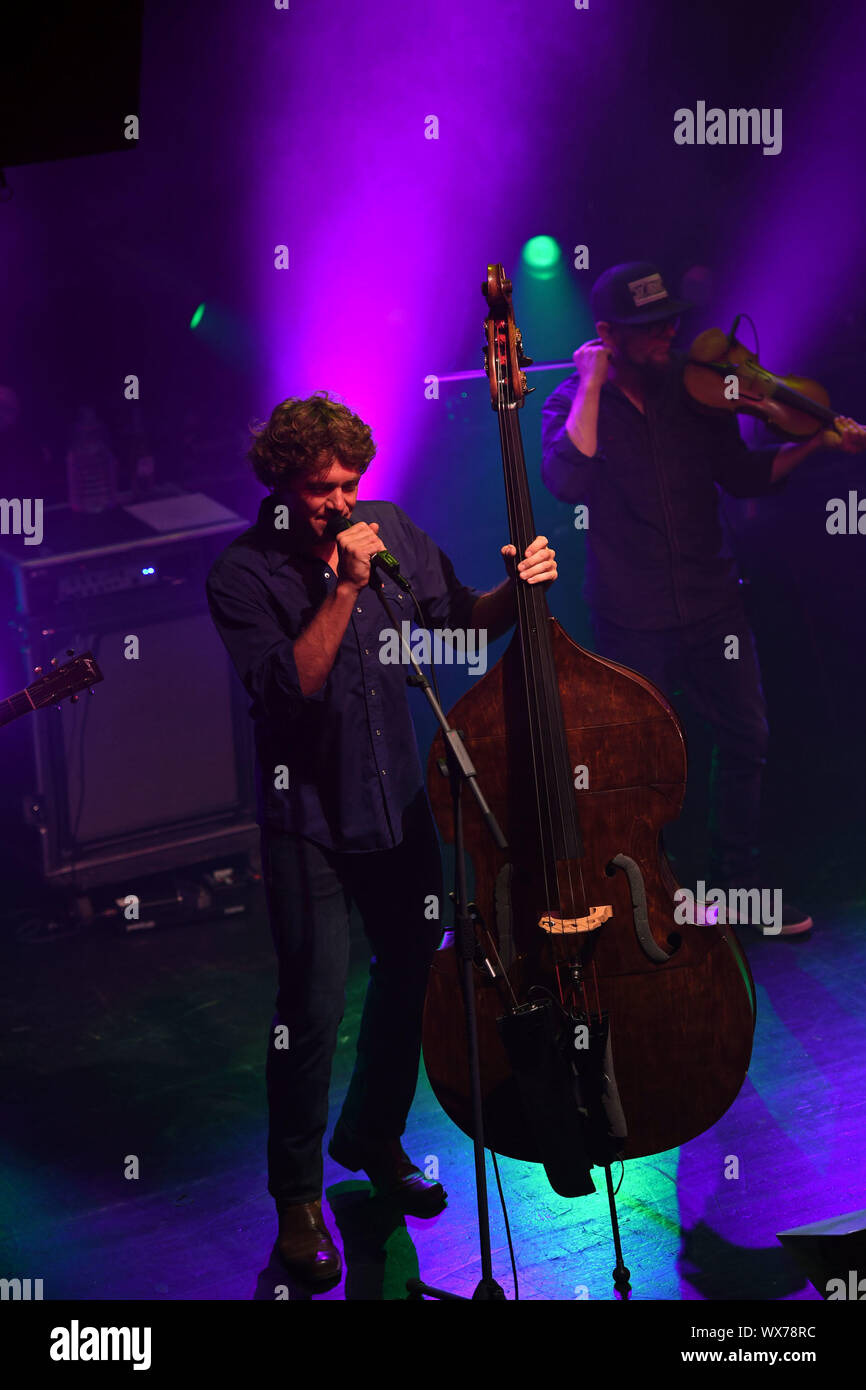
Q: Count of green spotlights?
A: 2